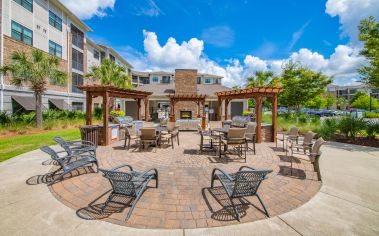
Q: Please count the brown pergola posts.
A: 11